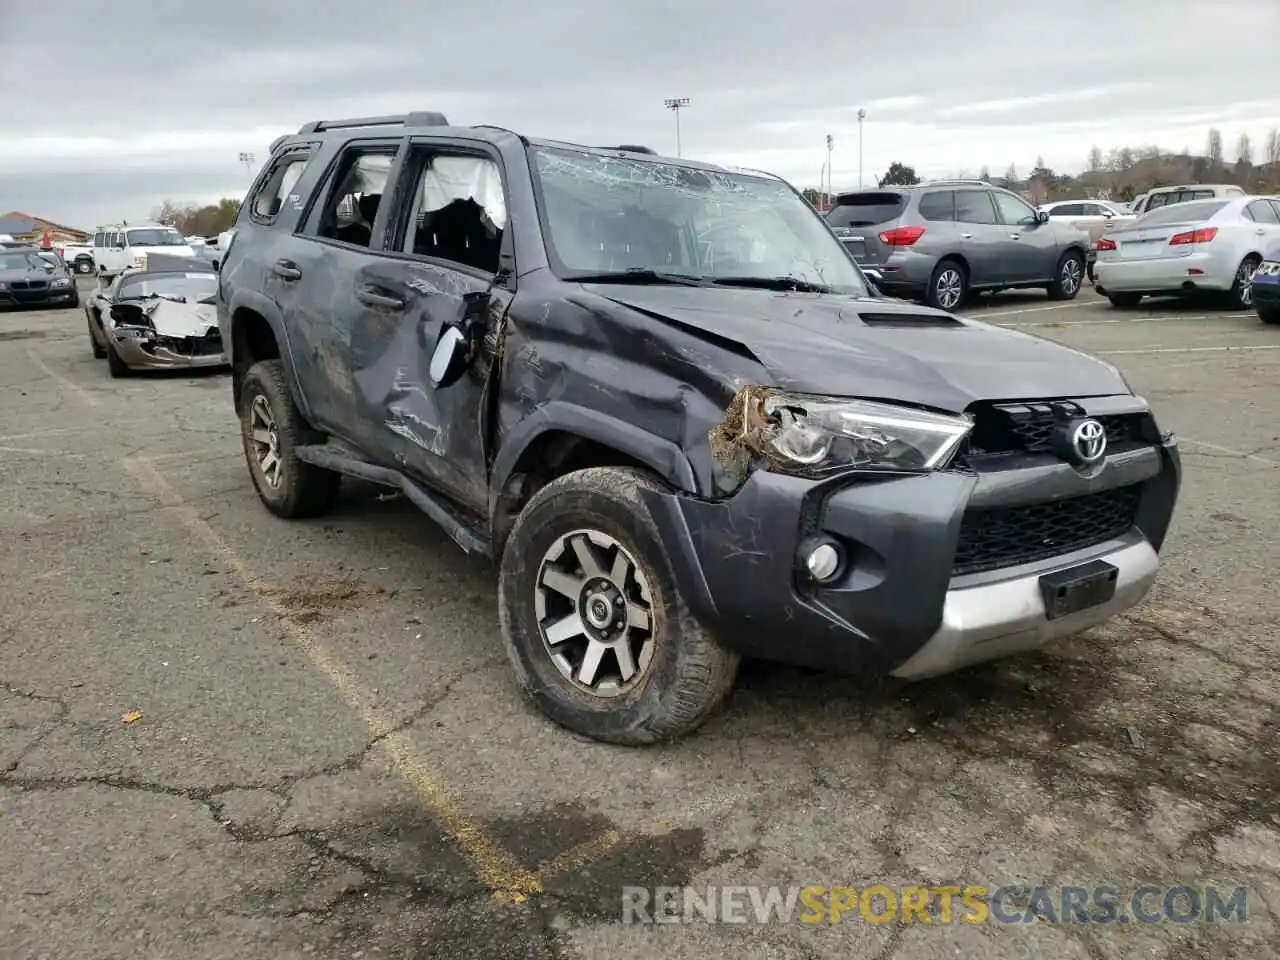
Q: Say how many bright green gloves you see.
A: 0